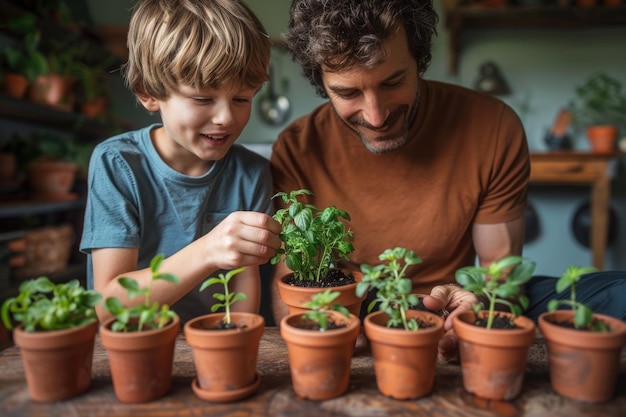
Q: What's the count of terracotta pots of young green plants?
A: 8